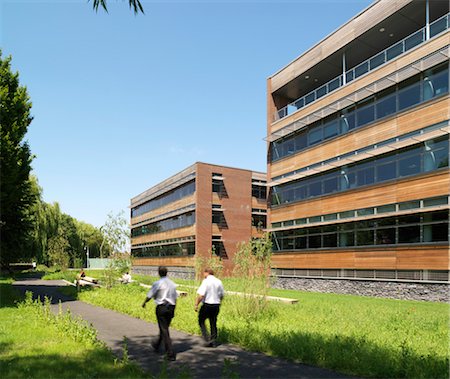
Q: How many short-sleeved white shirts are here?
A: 2